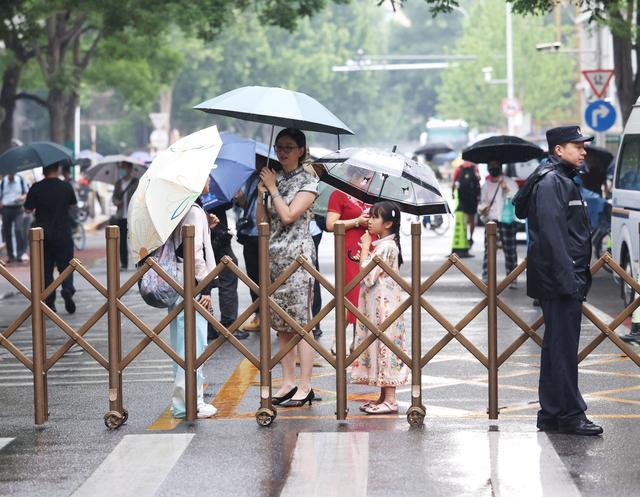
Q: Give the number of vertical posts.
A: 7